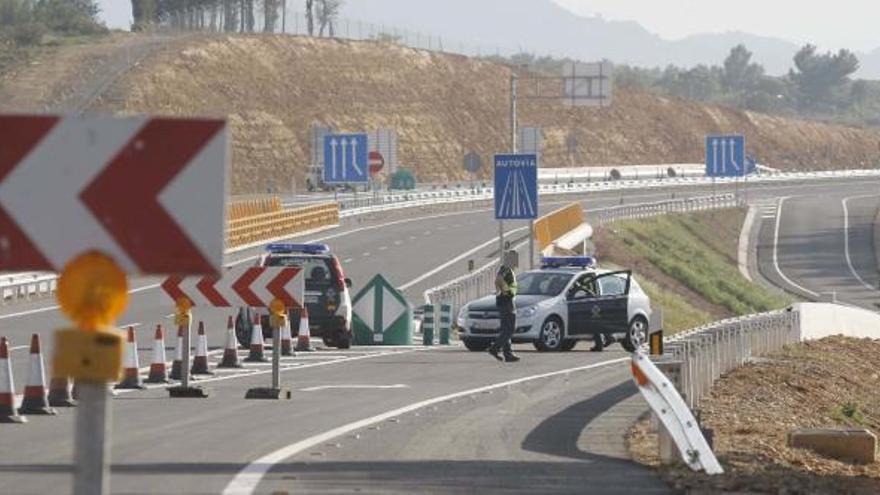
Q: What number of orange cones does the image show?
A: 11